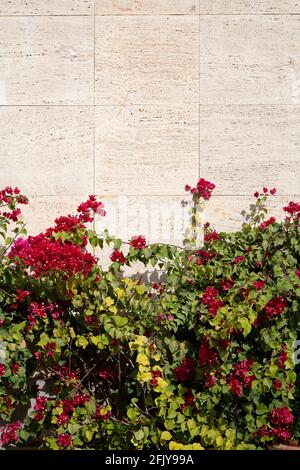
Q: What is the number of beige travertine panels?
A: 12